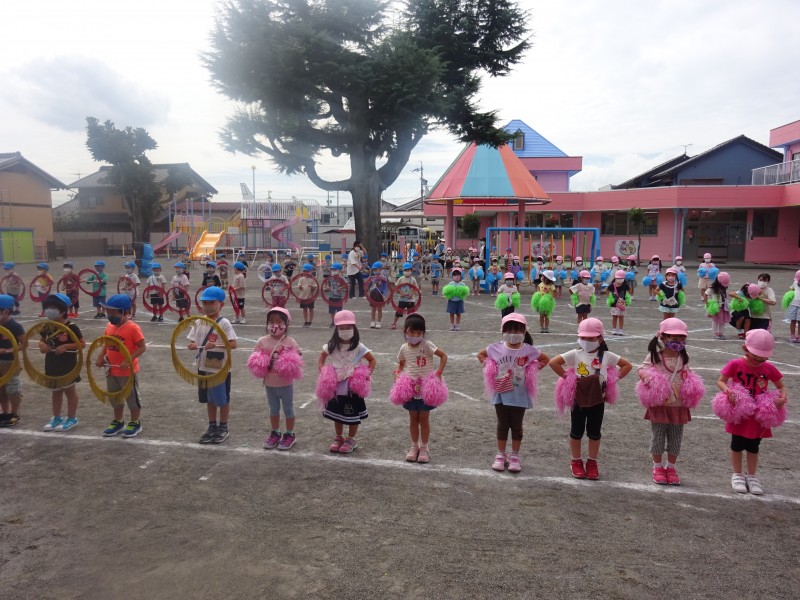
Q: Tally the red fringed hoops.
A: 14